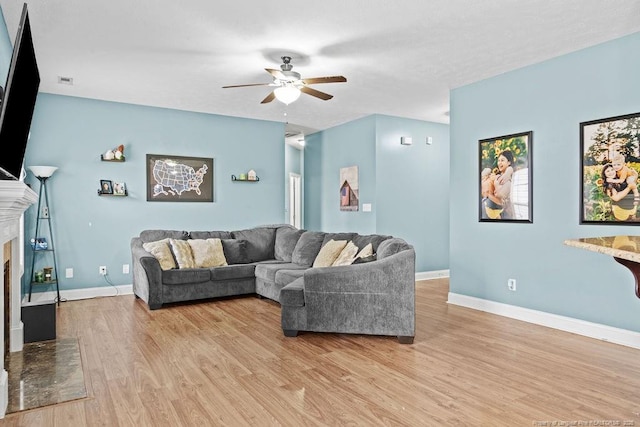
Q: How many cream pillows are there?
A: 6